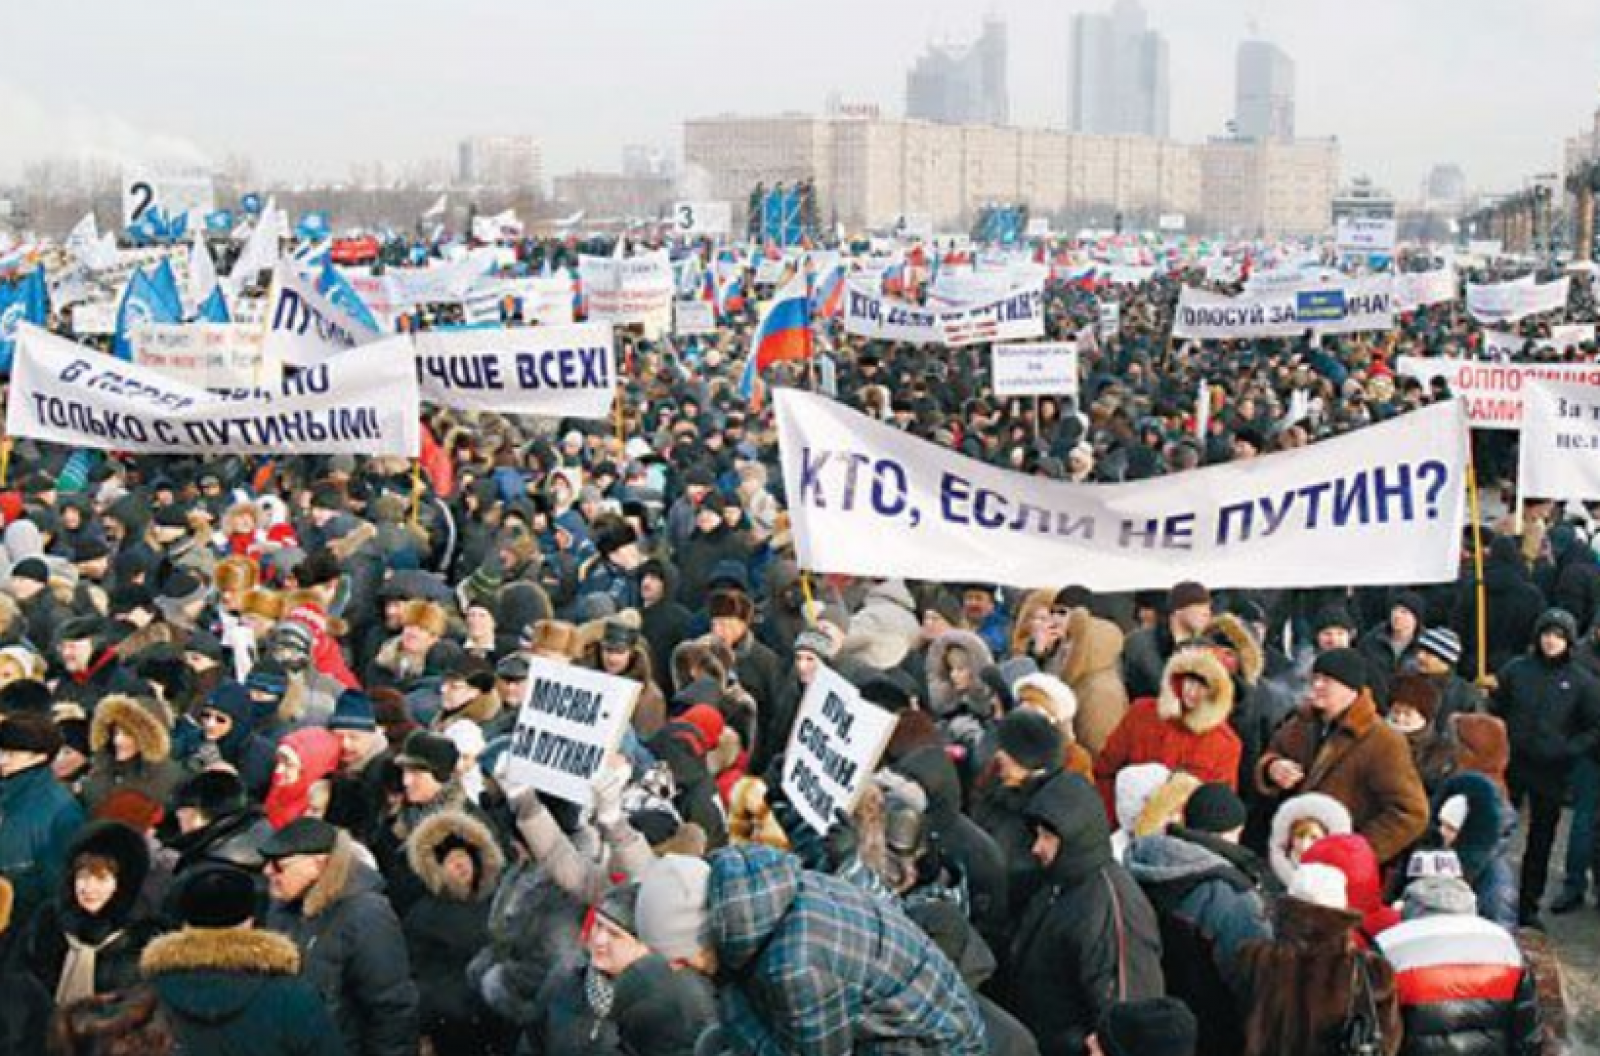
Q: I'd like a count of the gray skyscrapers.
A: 3